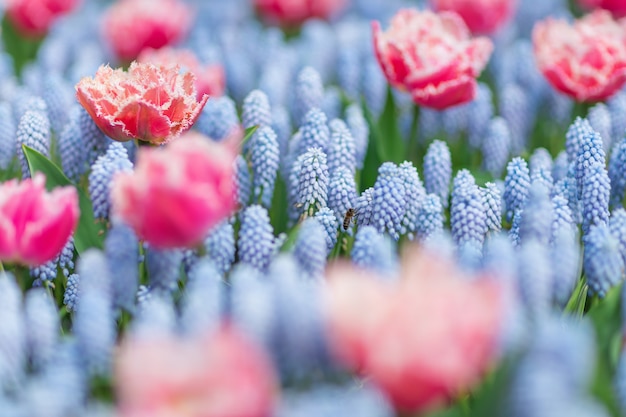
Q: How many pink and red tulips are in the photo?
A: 13